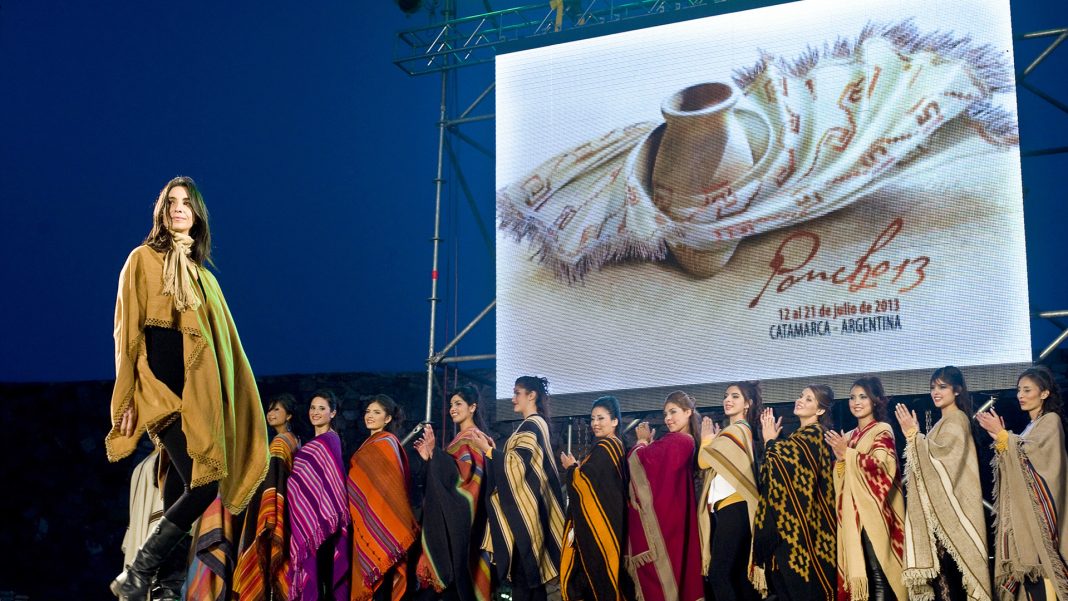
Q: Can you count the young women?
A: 13